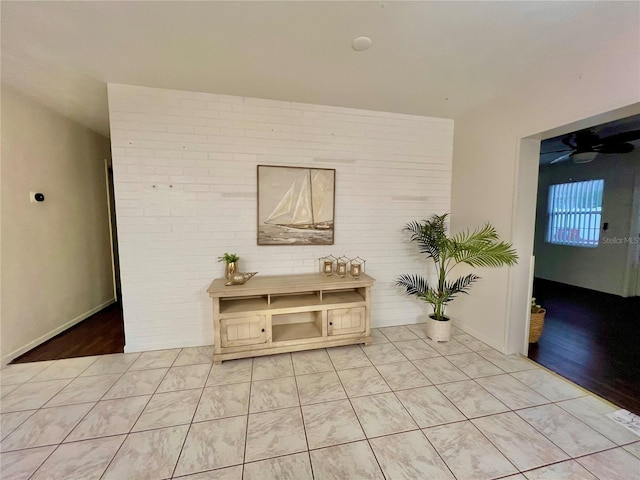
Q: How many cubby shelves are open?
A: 4